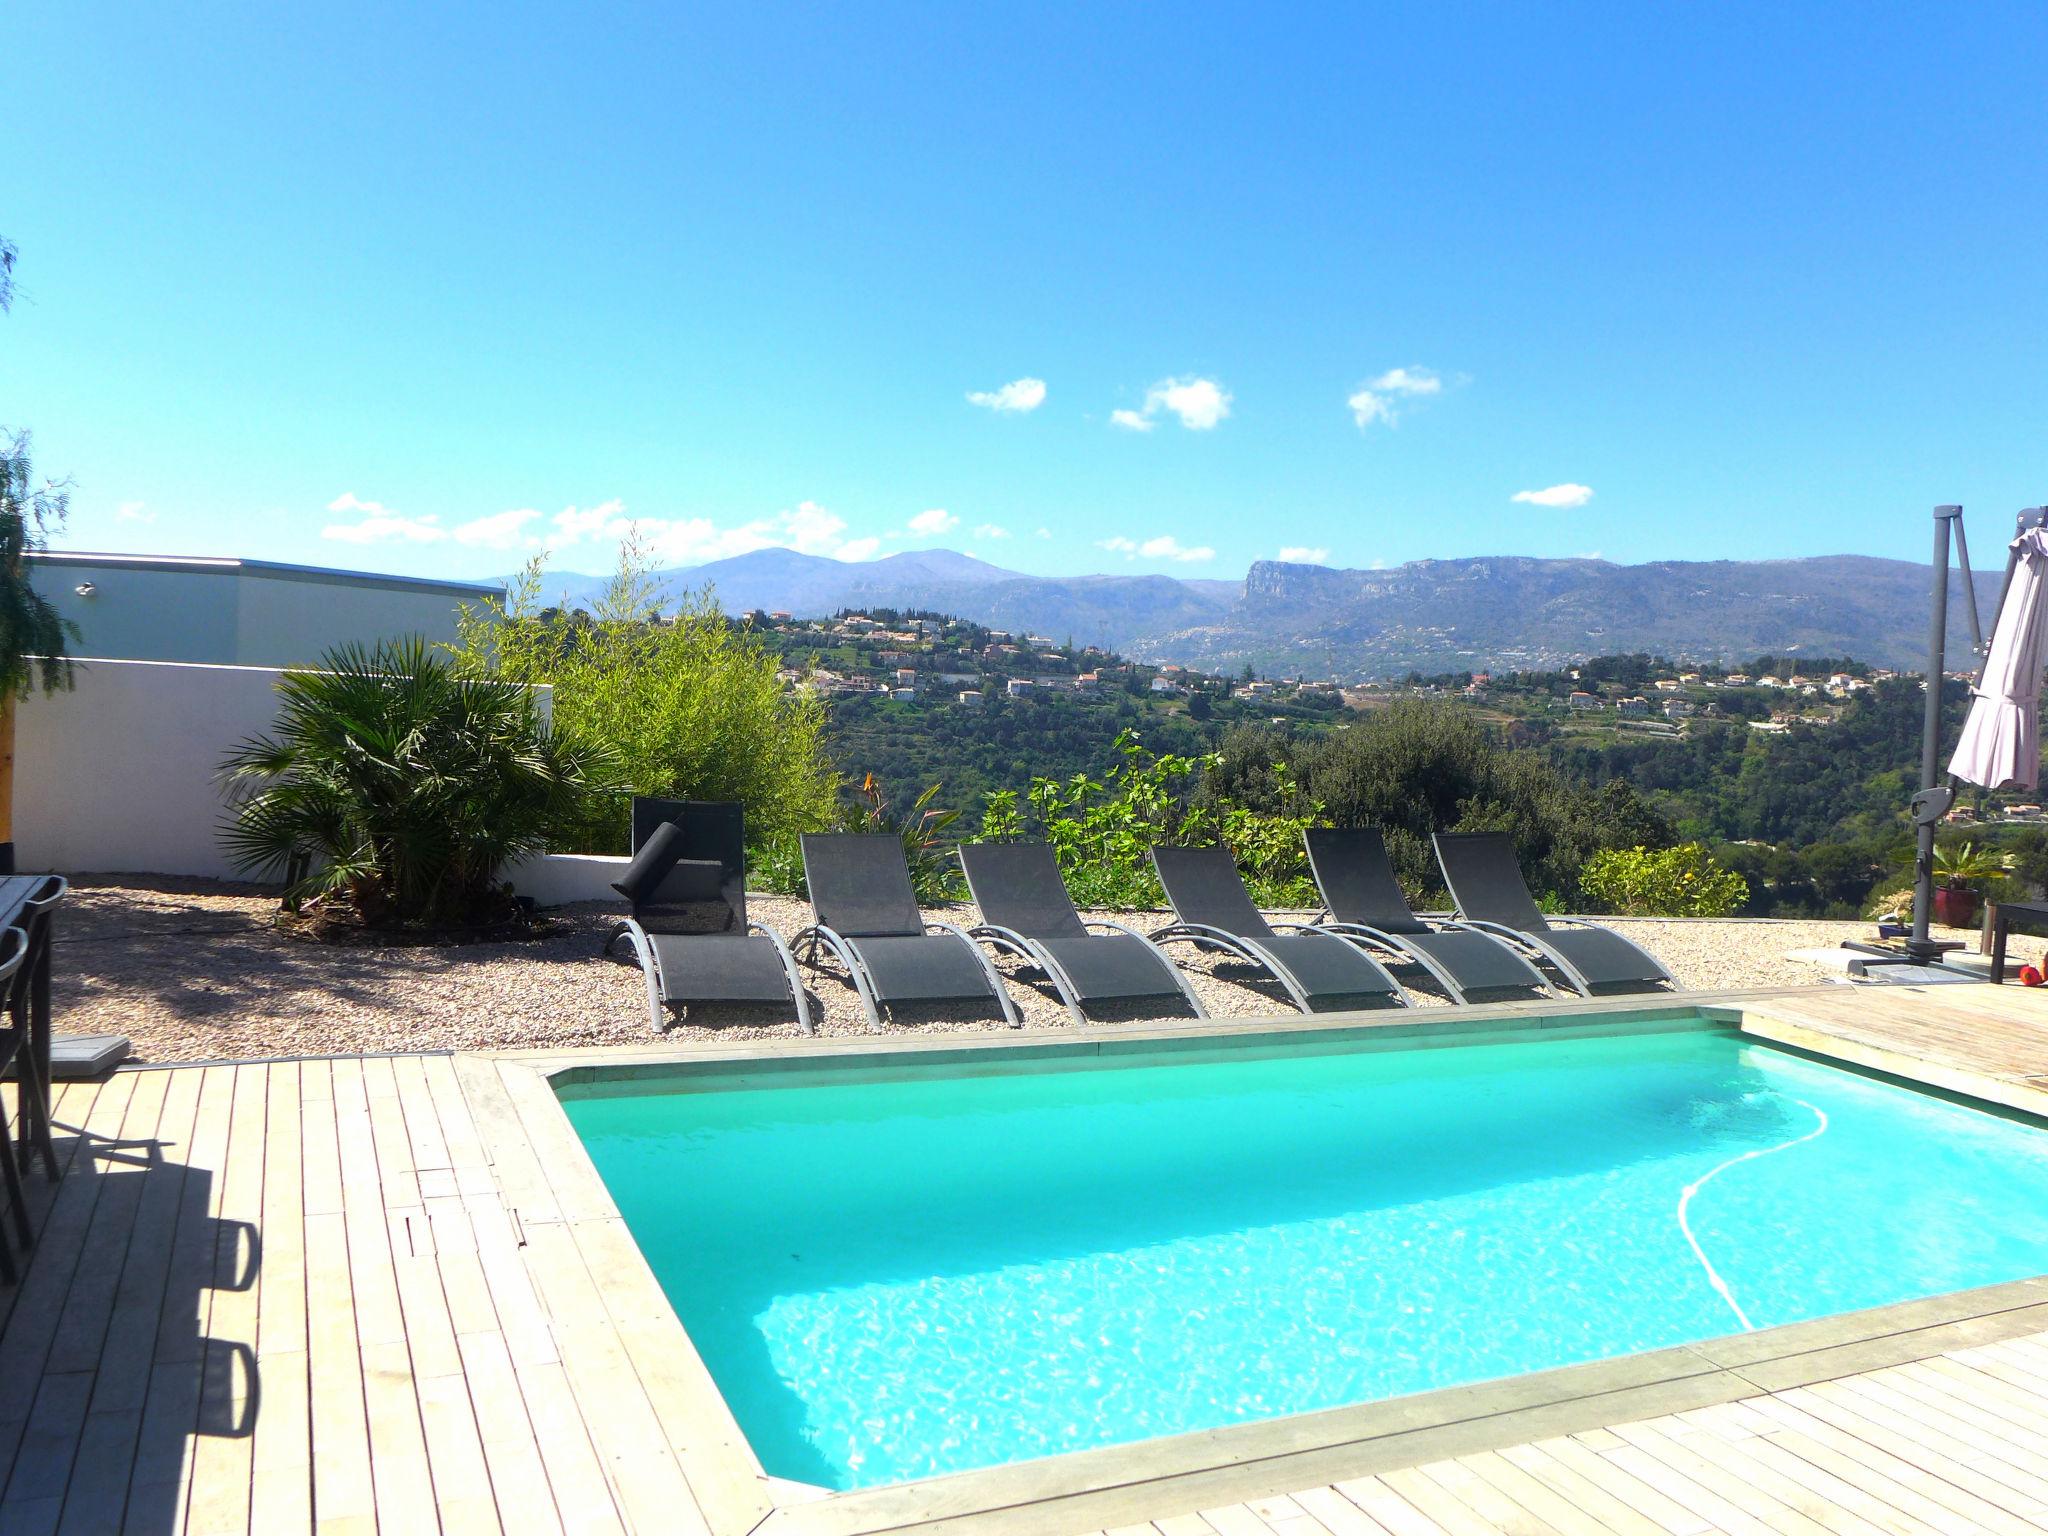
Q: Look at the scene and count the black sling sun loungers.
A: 6